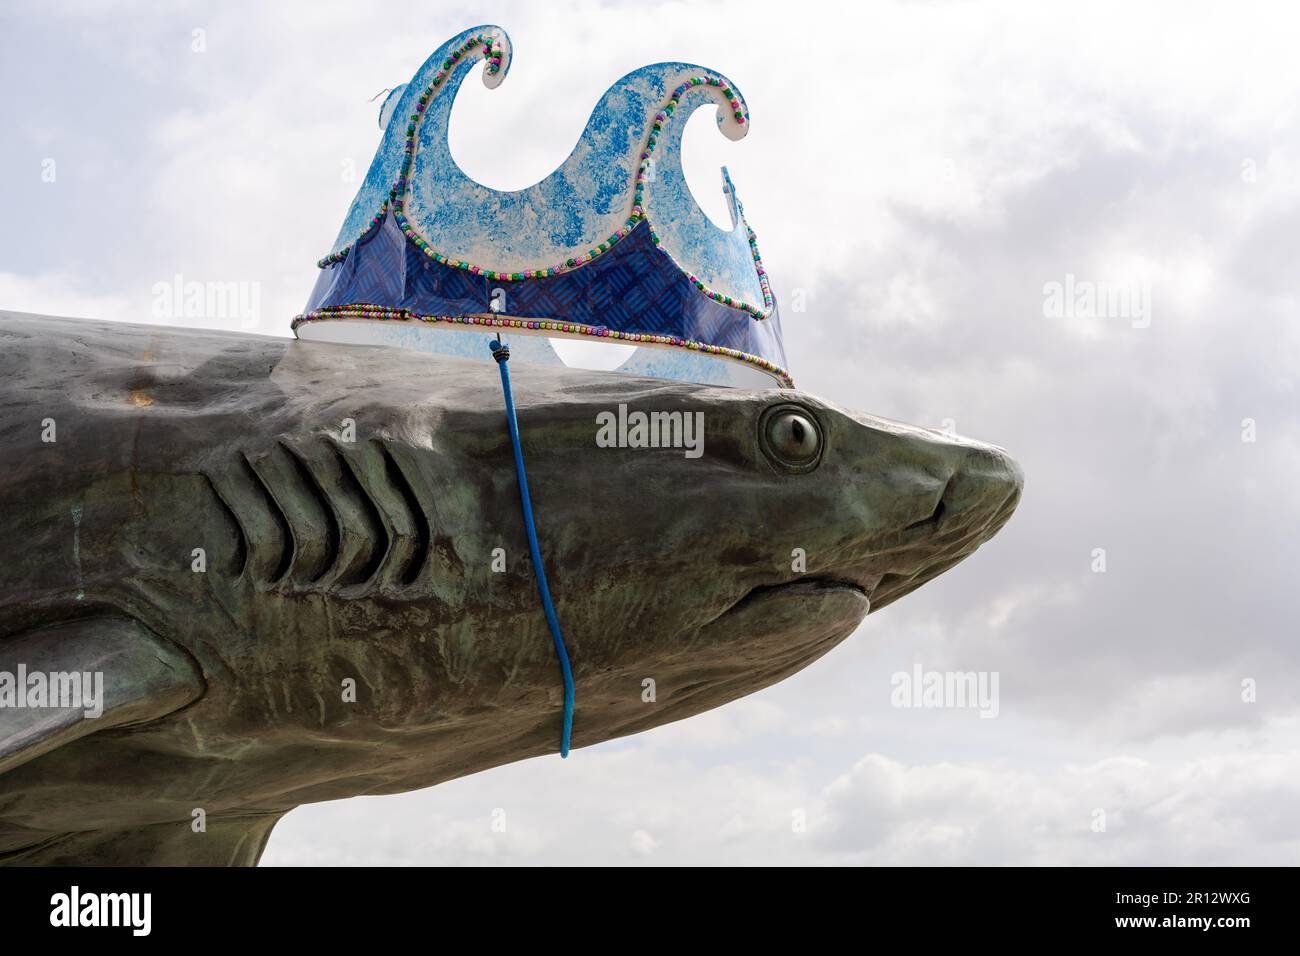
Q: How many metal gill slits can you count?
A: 5